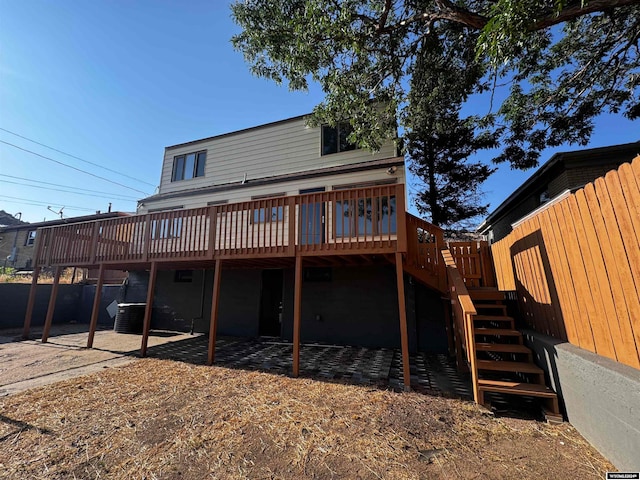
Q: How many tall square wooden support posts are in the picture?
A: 7